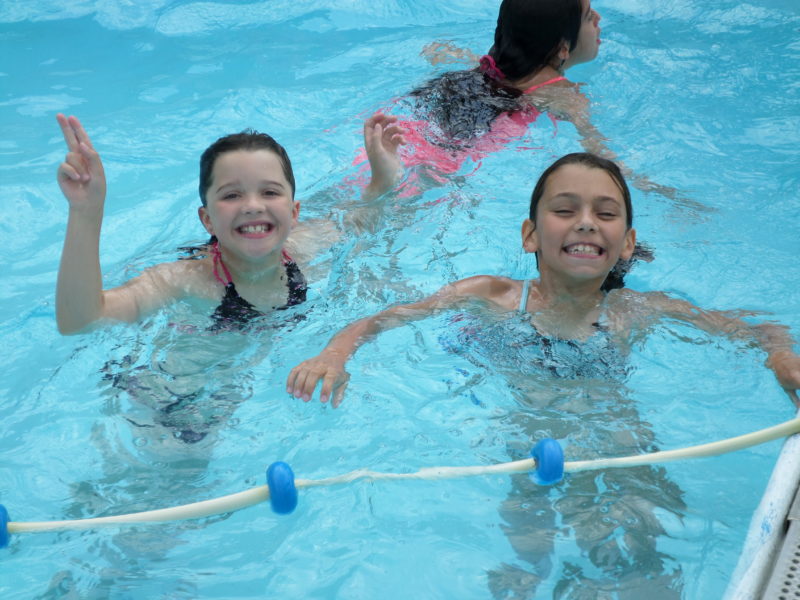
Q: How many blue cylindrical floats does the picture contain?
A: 3